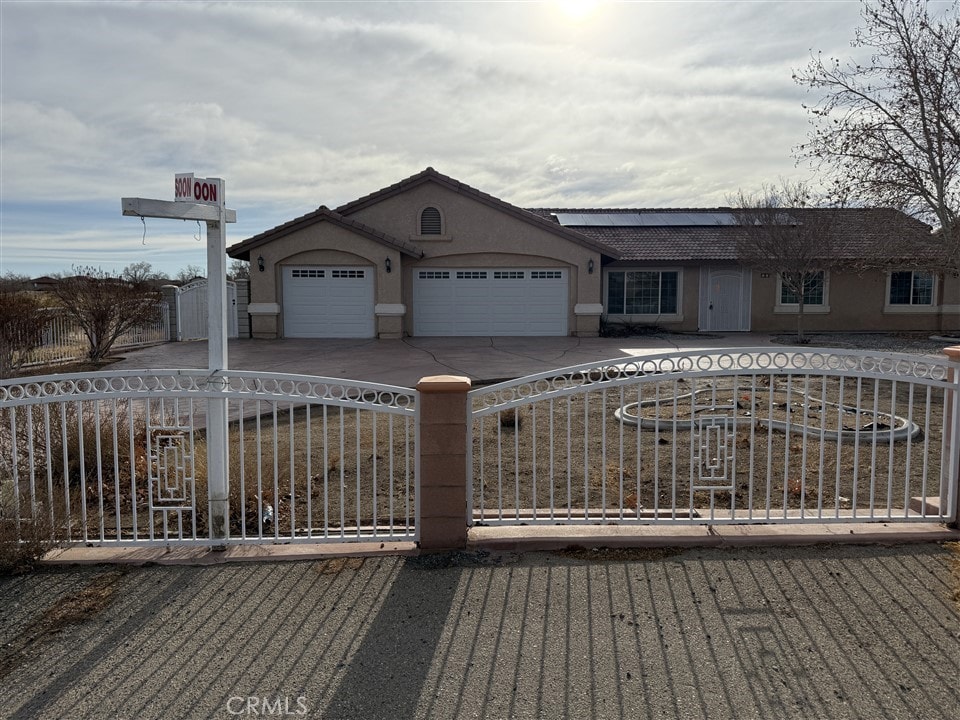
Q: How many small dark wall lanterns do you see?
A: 3